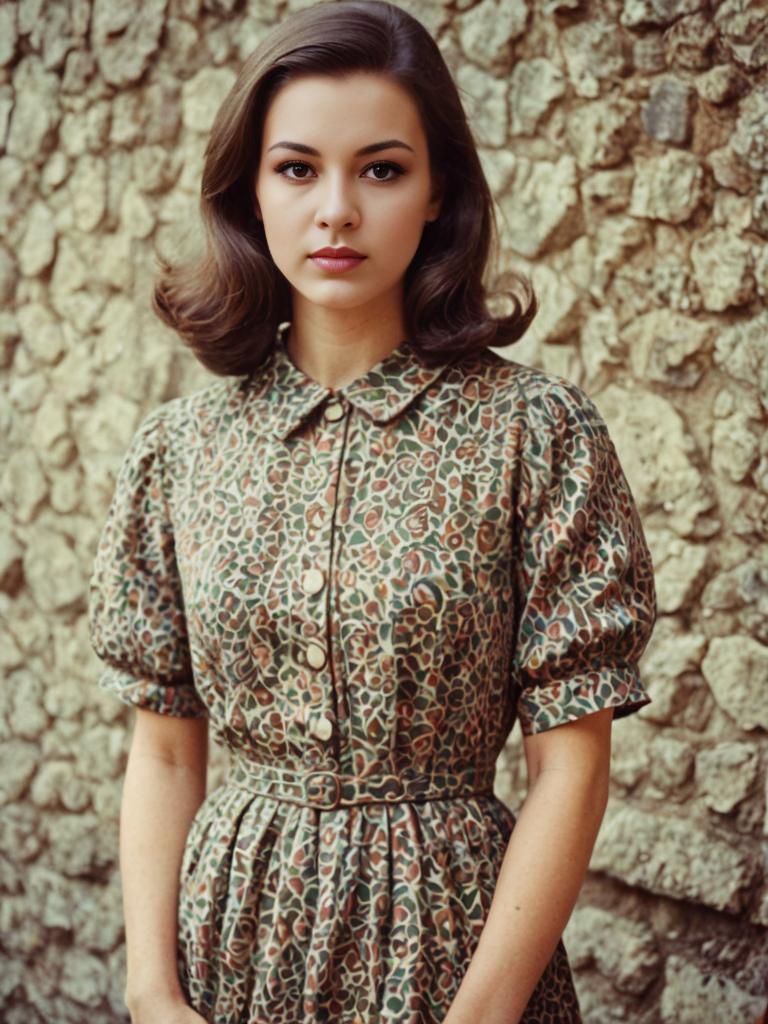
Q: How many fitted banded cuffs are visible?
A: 2